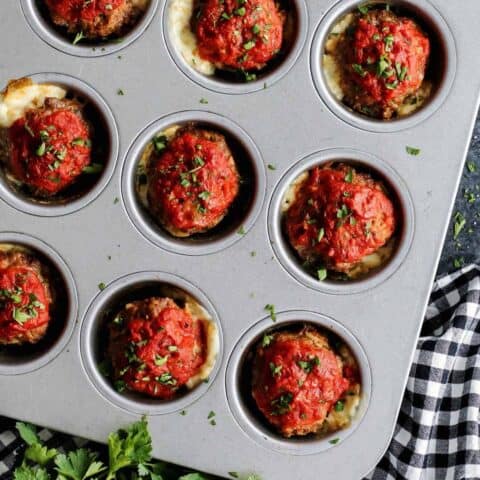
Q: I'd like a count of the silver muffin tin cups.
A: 9